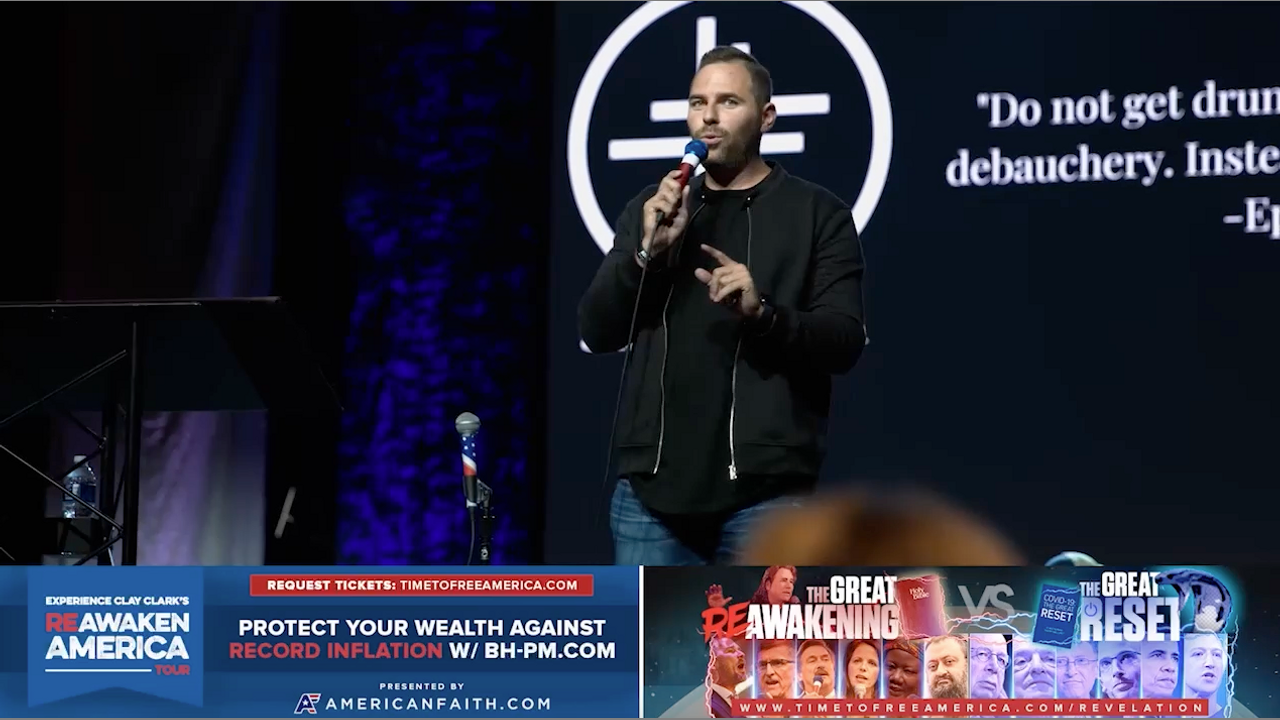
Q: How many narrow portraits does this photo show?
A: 12